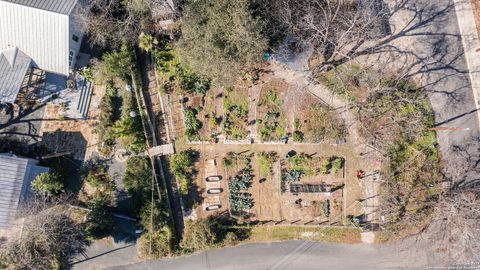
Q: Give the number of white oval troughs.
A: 3